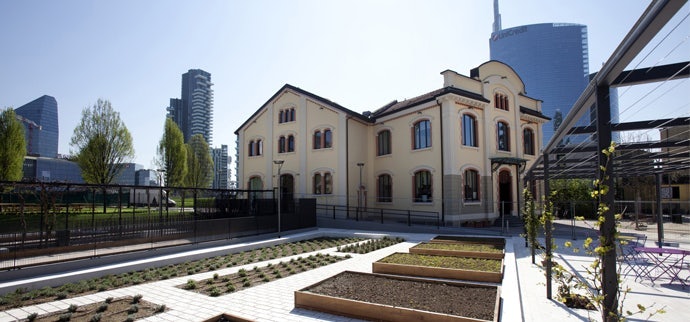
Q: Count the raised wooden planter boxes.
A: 5